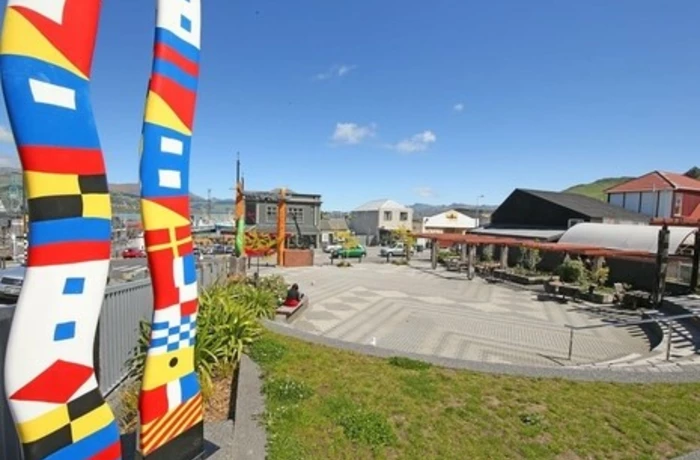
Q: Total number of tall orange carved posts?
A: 2